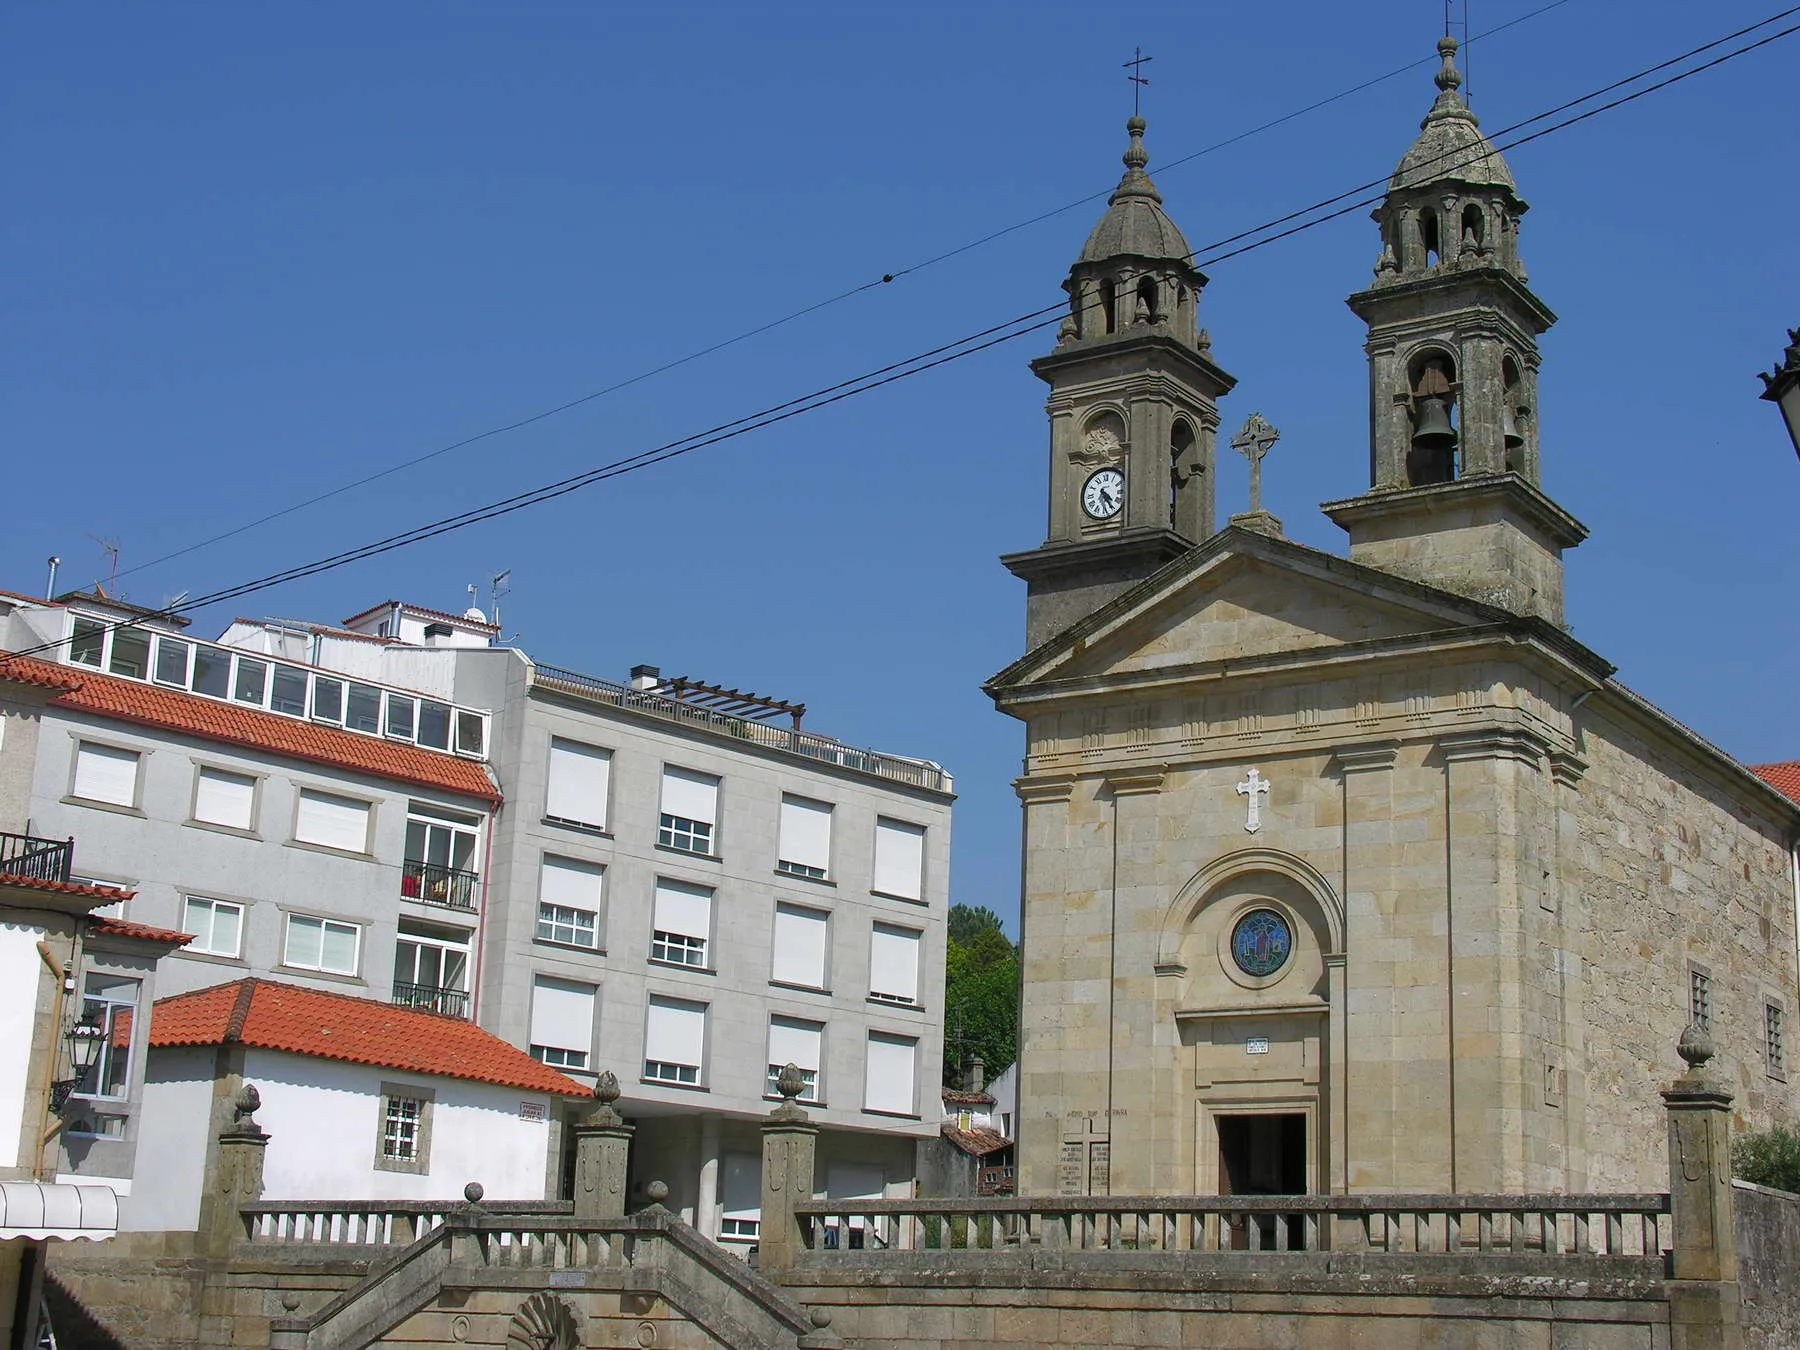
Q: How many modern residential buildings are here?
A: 2